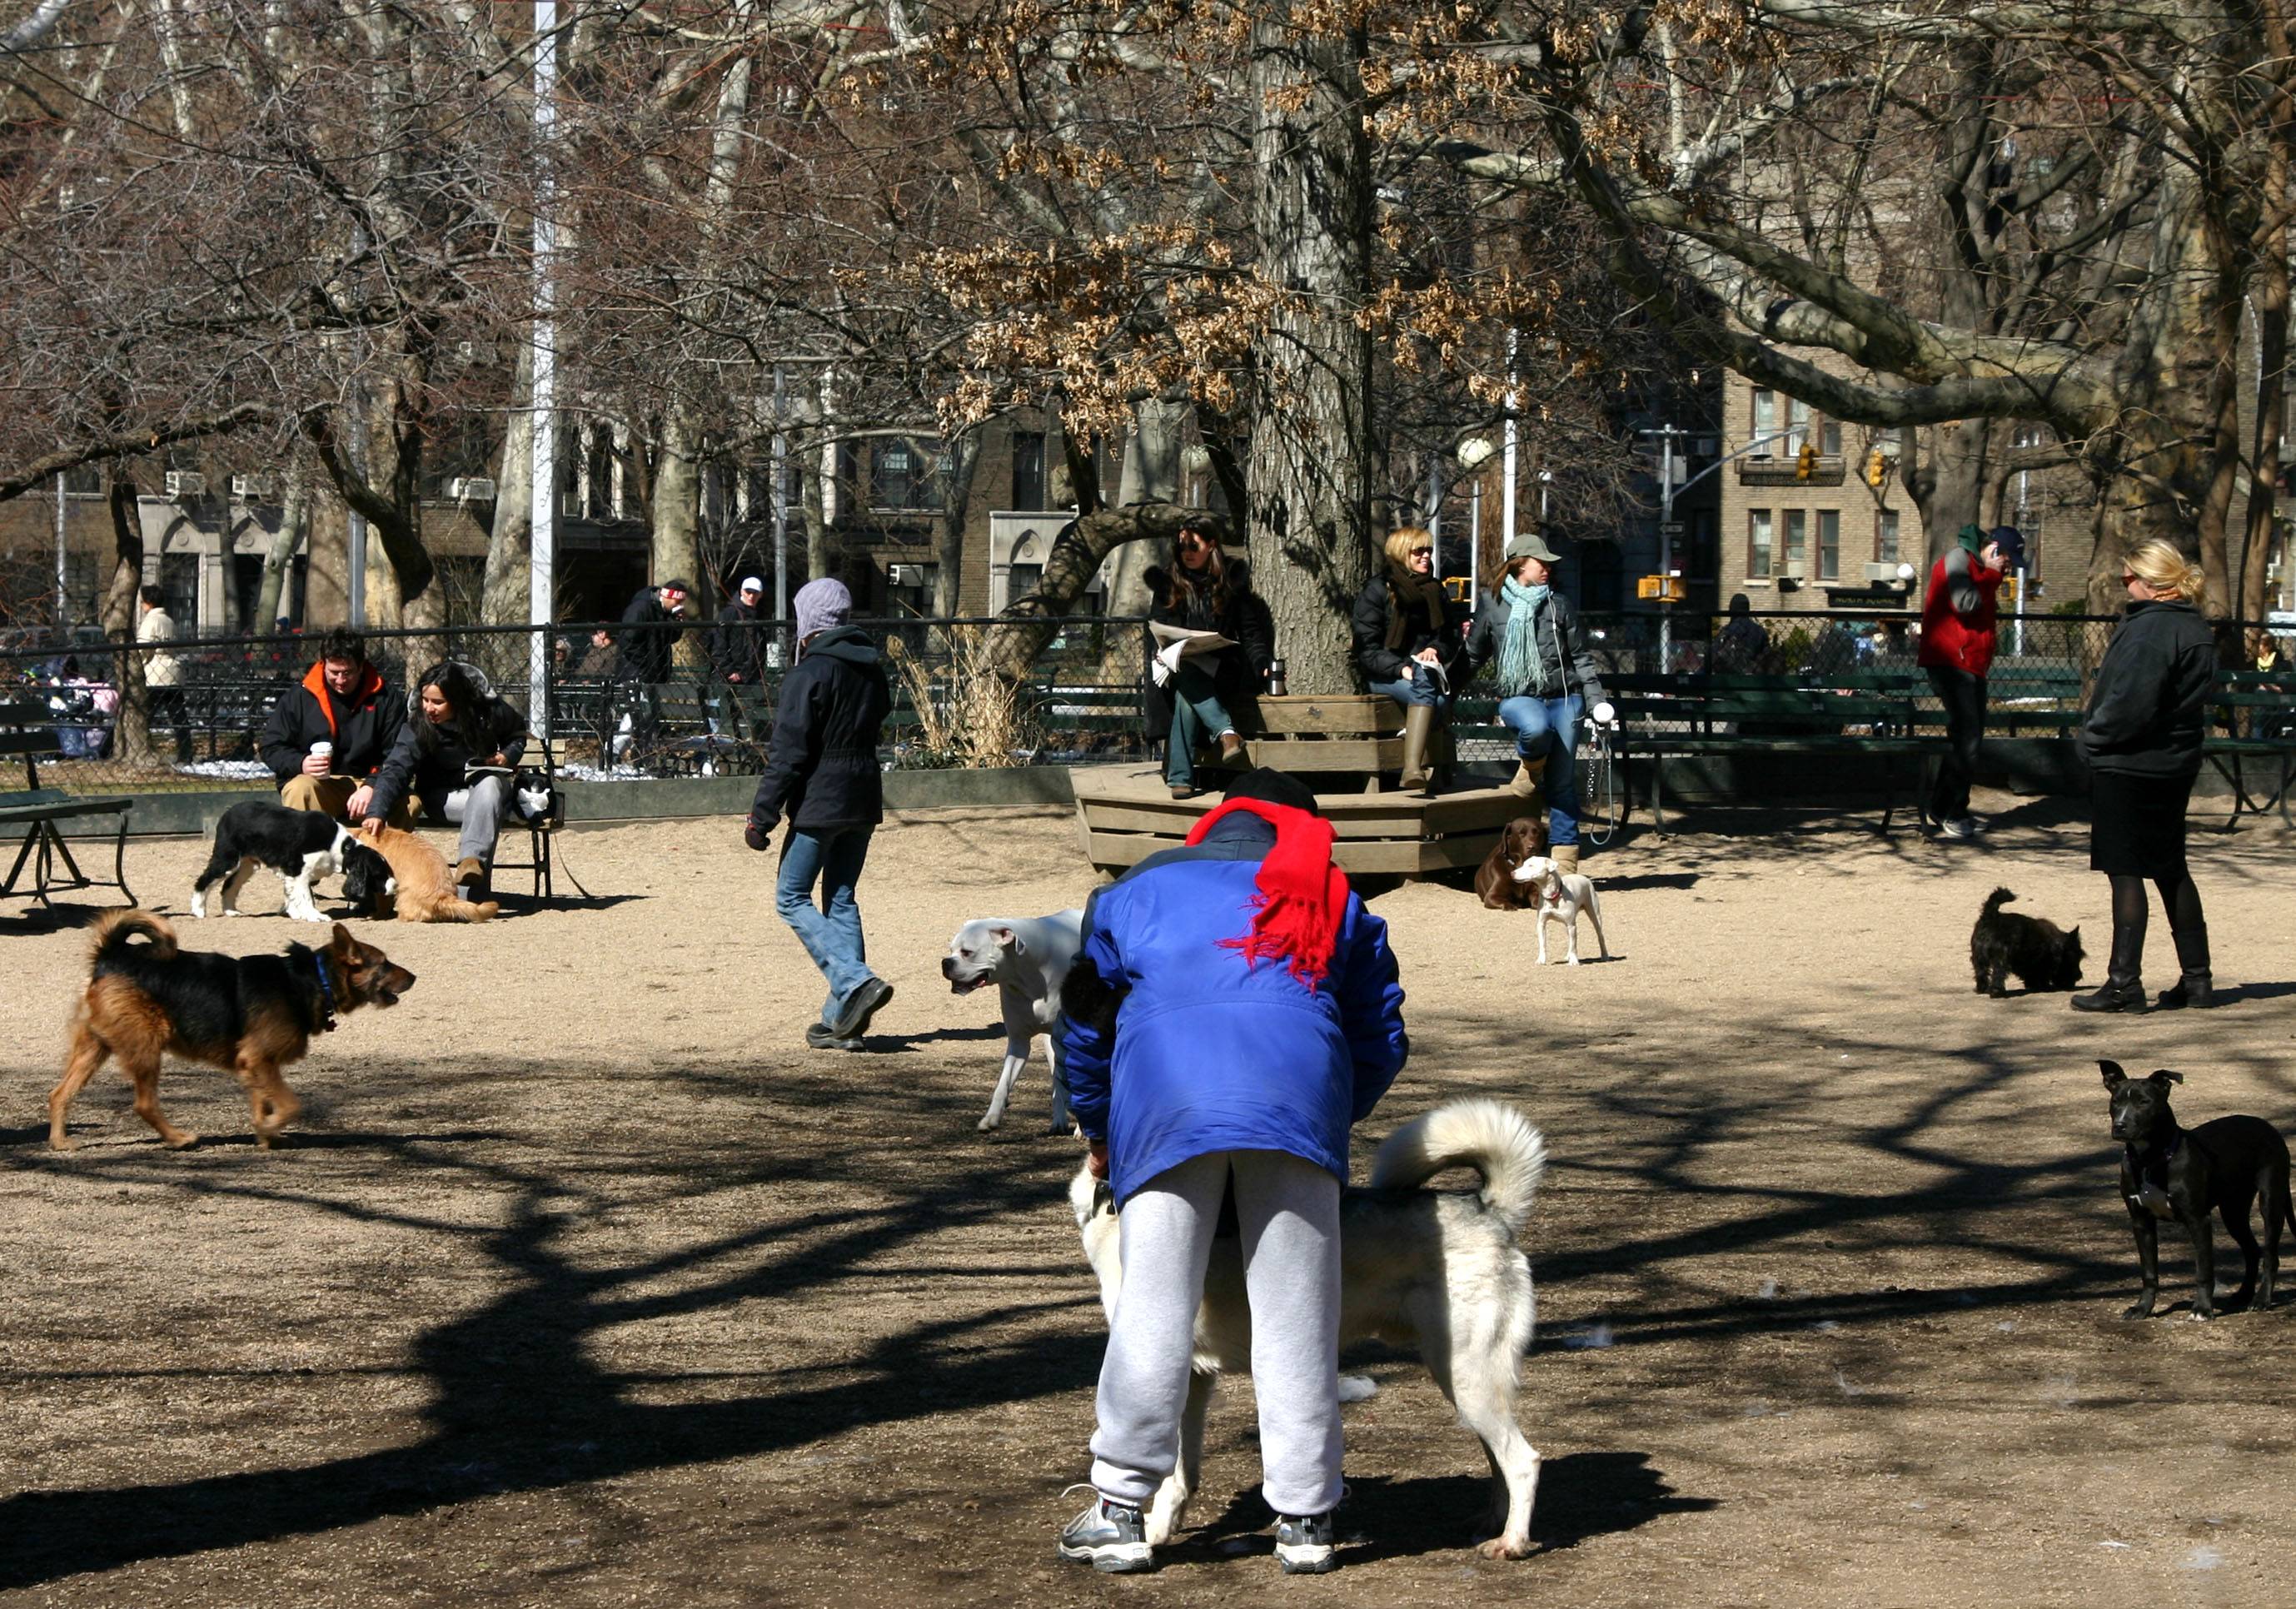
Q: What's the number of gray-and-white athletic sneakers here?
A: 2